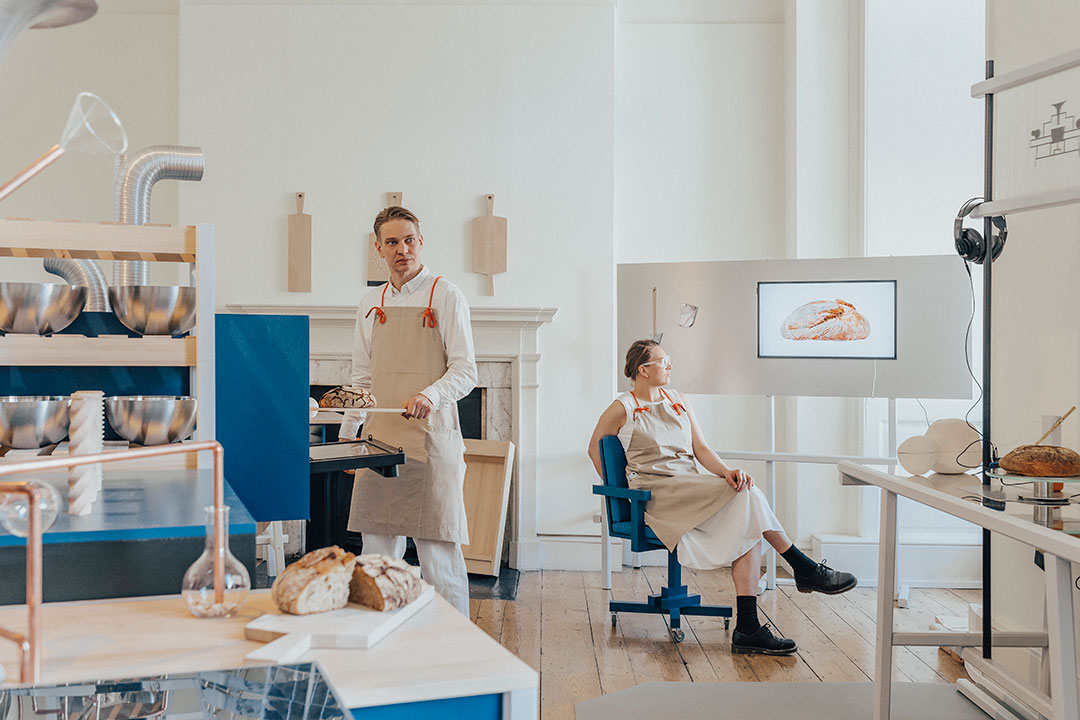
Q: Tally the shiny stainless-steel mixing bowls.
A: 4